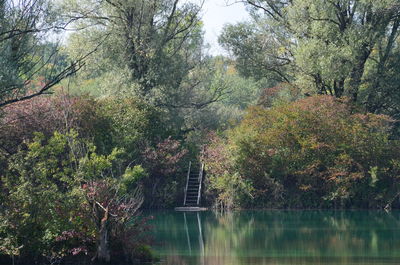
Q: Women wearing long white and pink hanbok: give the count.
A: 0